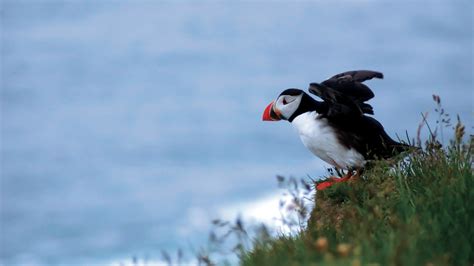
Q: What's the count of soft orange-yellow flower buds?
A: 2